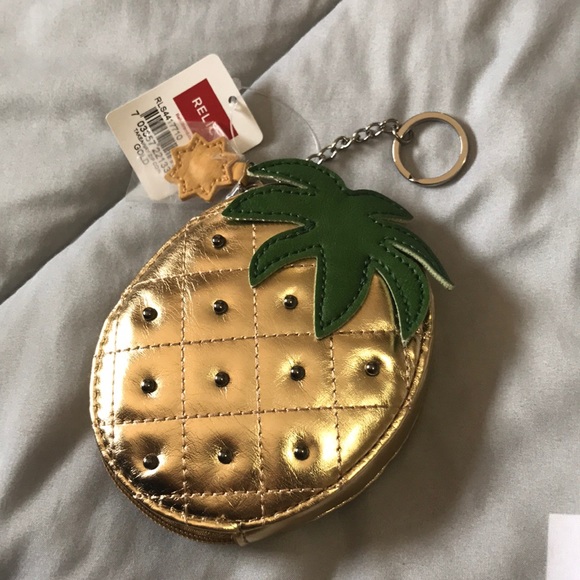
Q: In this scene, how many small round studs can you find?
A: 11